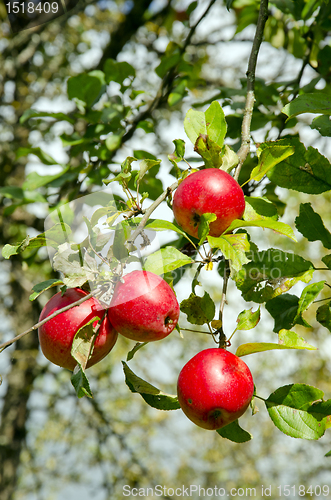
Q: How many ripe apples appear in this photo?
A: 4